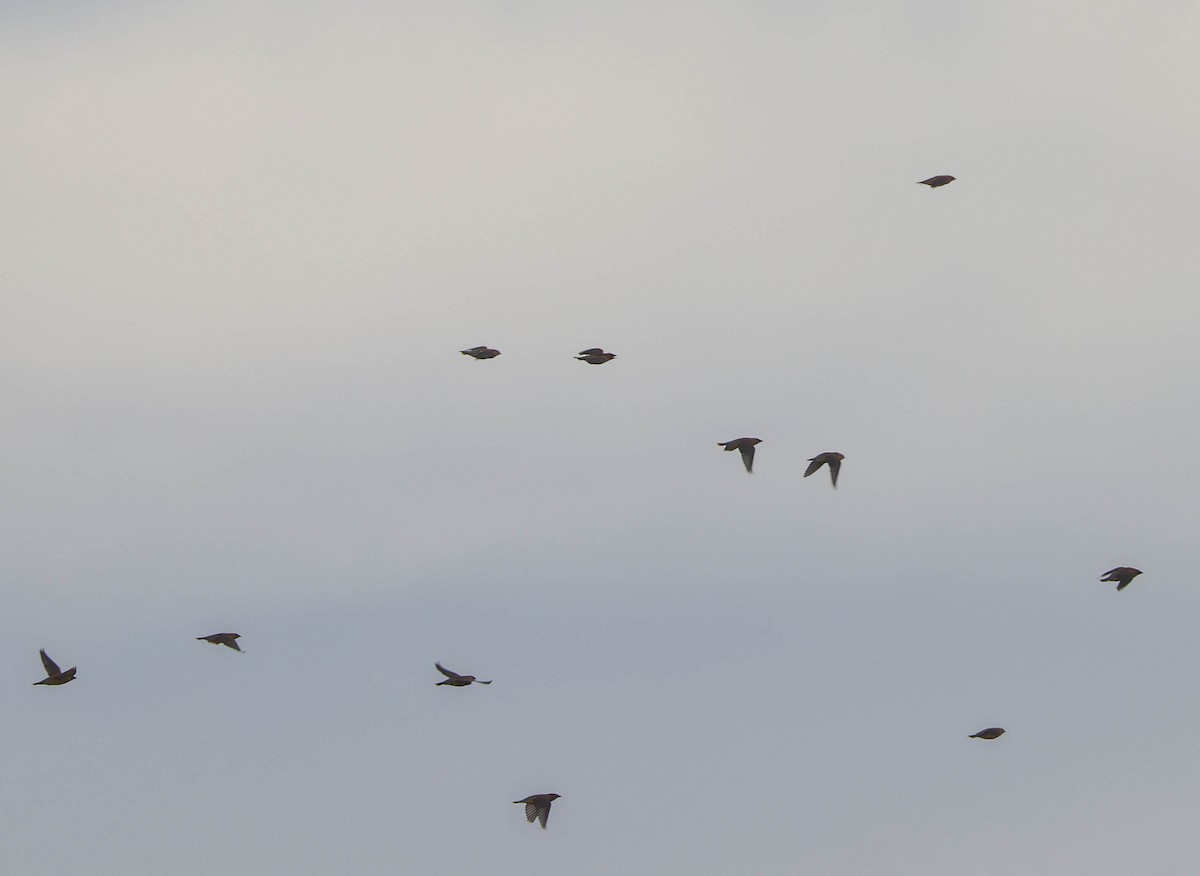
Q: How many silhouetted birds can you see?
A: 11